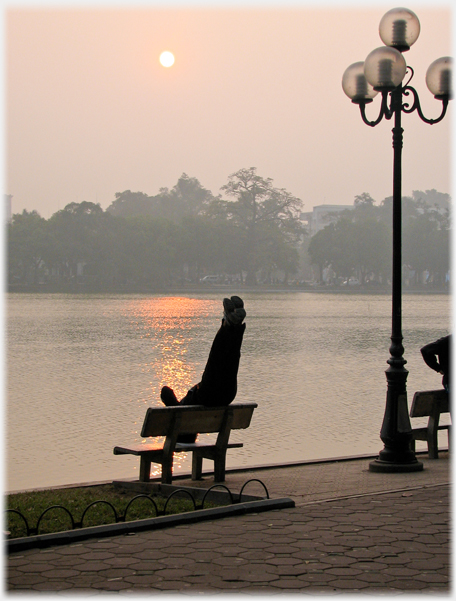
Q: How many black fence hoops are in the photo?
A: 7